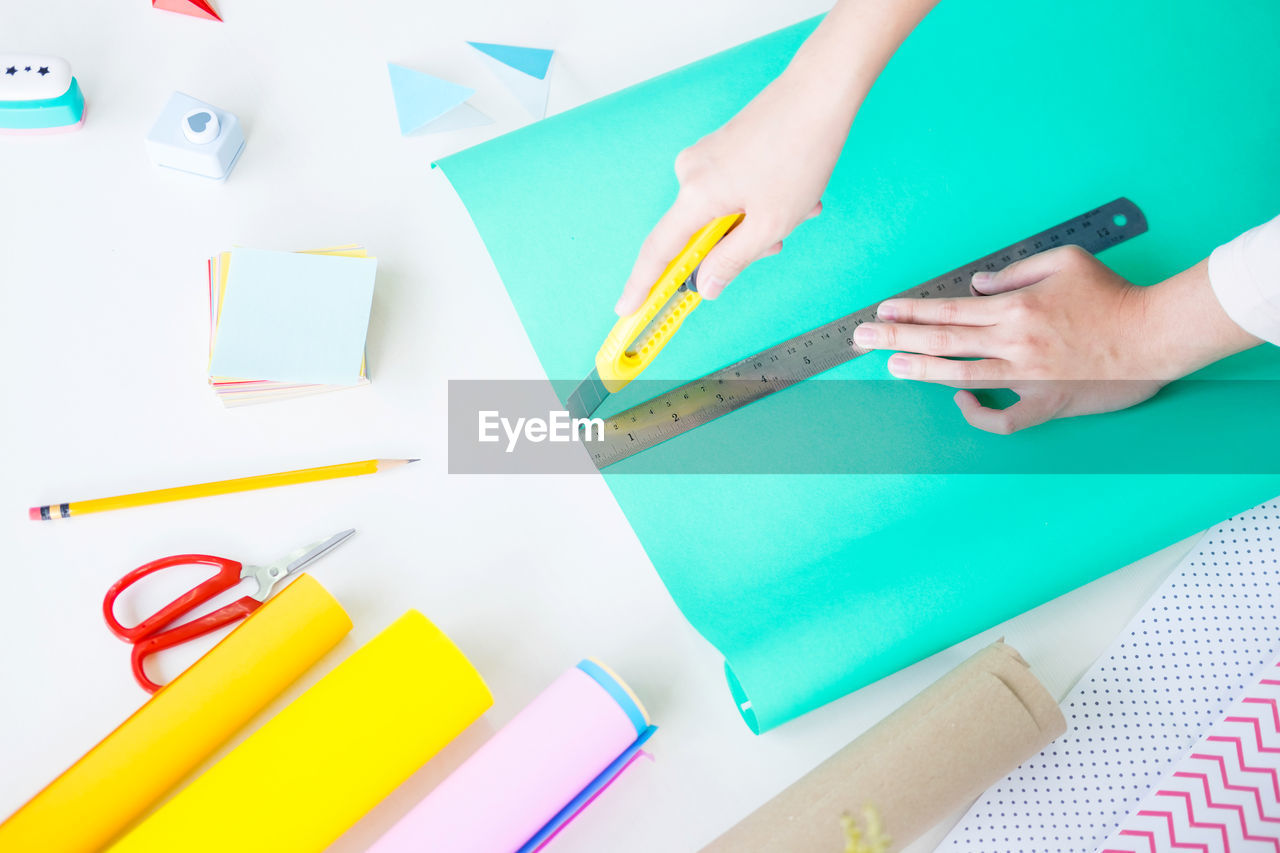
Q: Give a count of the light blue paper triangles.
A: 2